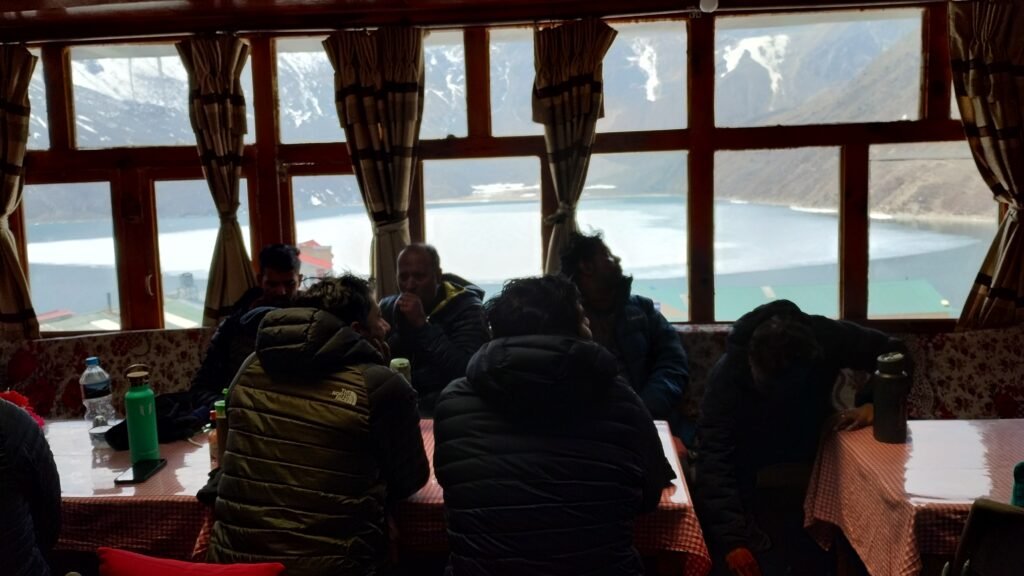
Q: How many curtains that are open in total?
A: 5